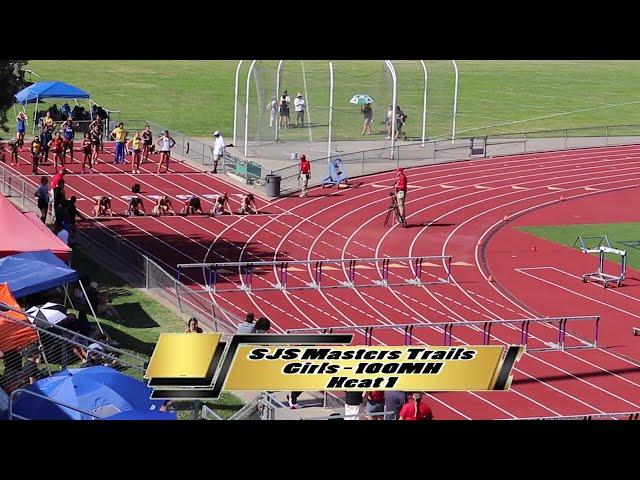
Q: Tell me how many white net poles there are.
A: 7